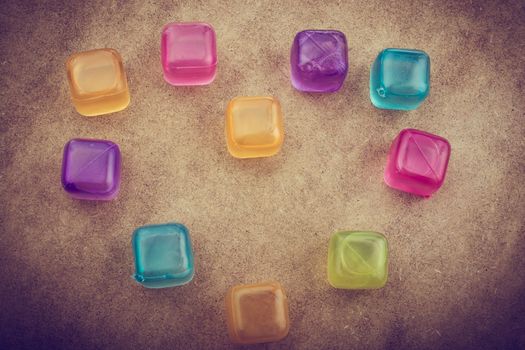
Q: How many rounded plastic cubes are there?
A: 10